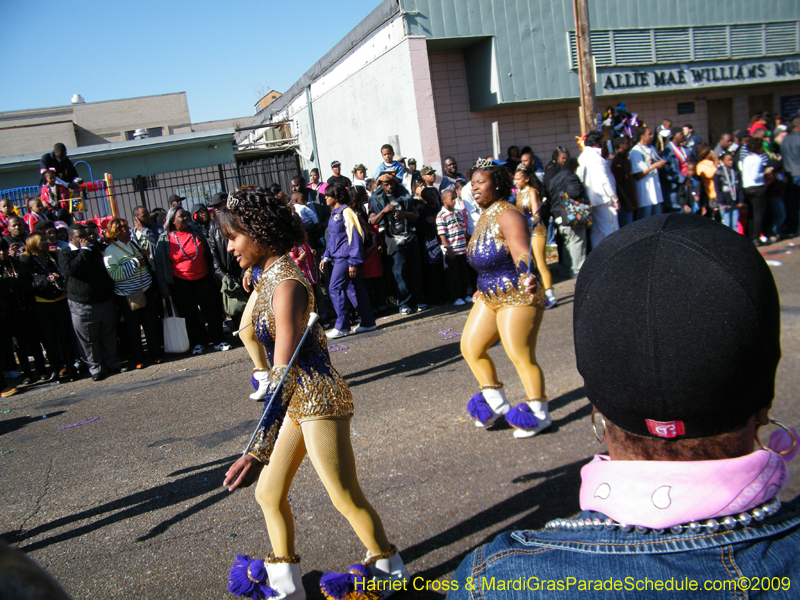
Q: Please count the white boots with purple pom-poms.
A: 6